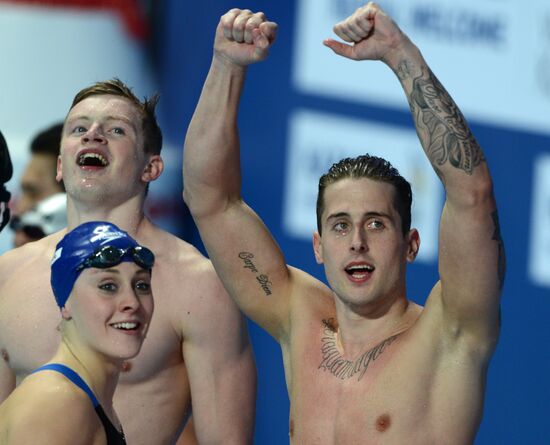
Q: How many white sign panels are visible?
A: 3